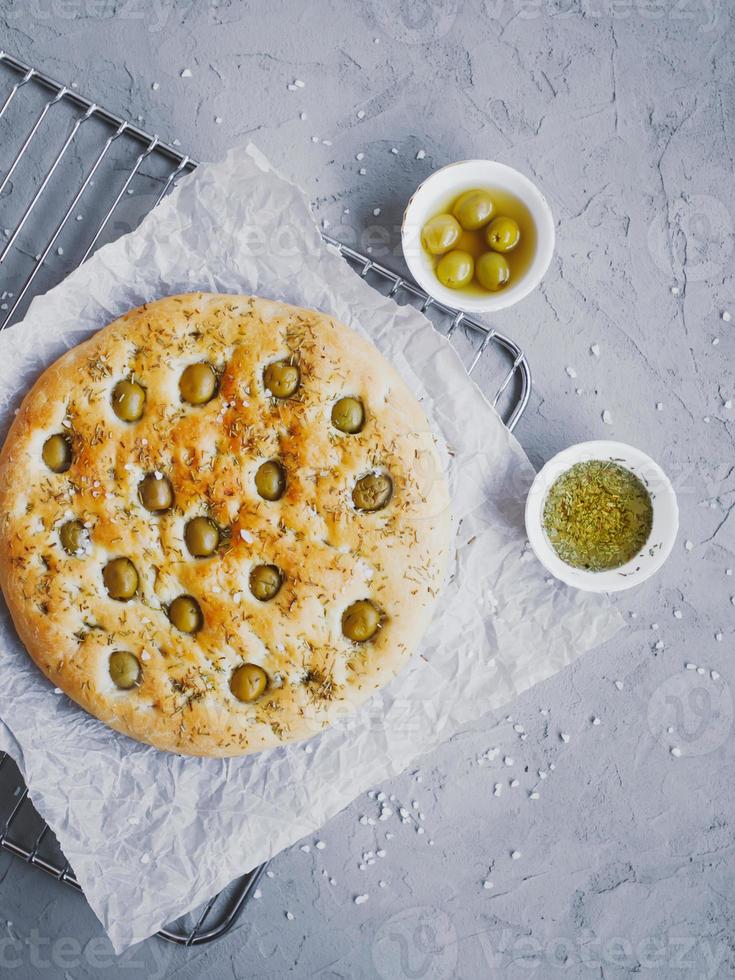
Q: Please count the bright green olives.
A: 5